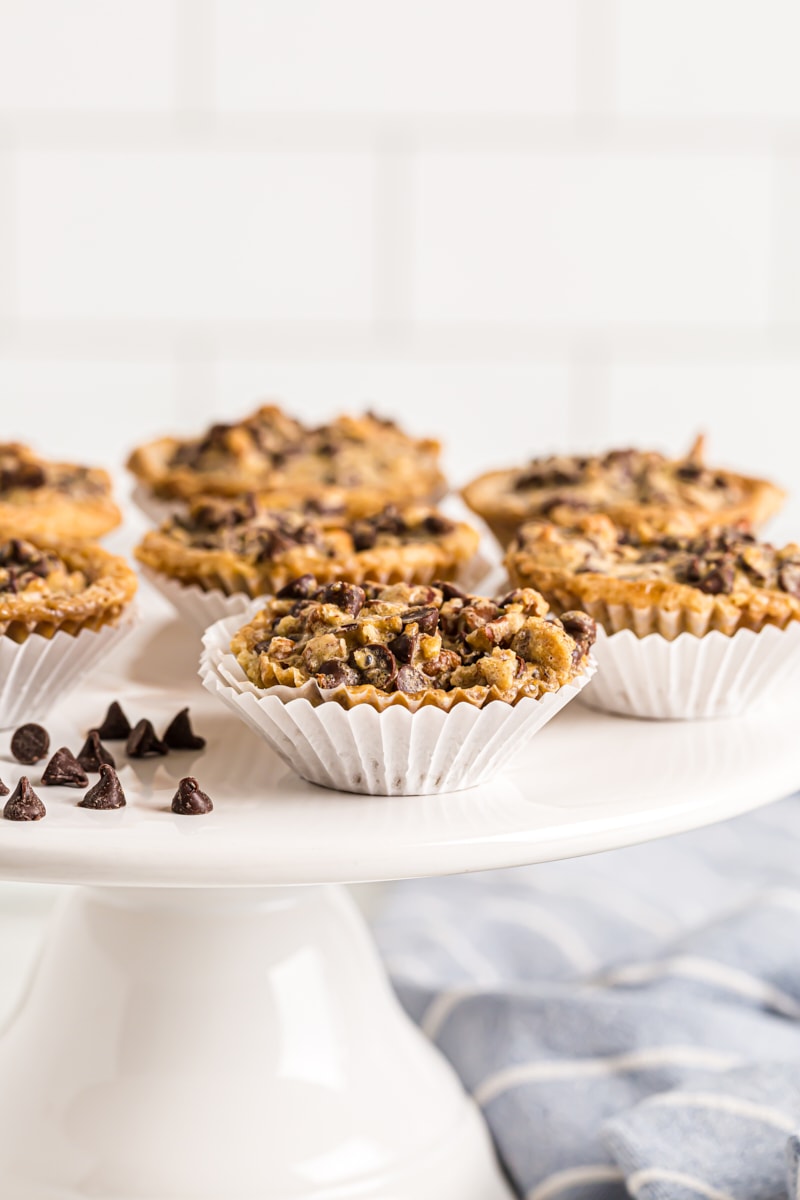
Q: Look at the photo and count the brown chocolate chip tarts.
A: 7